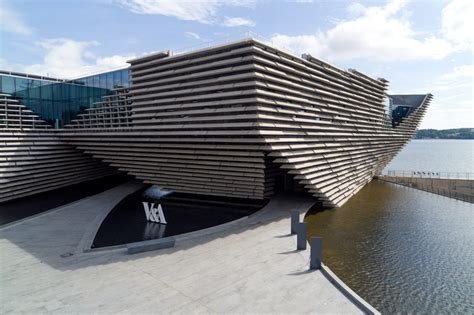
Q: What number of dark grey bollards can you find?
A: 3